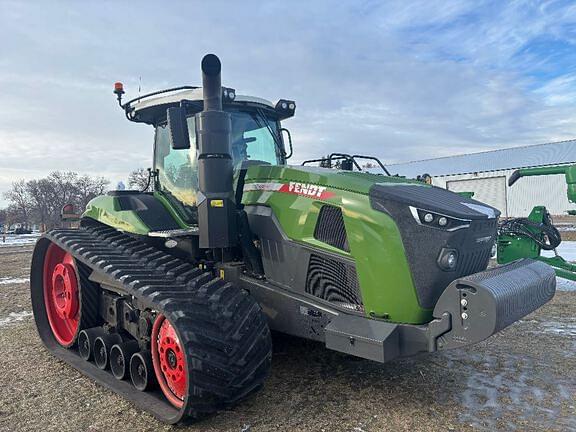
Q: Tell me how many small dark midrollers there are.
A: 4